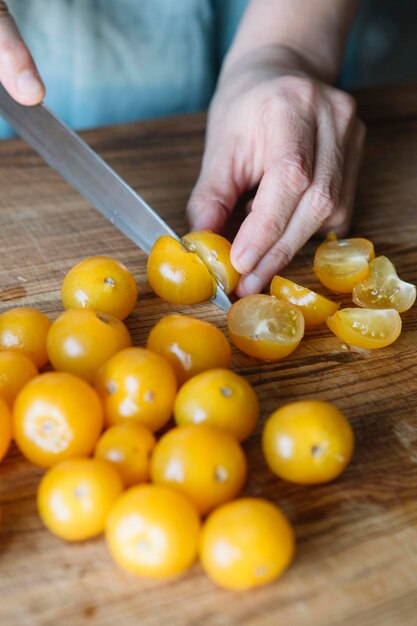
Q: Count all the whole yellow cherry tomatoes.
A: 15